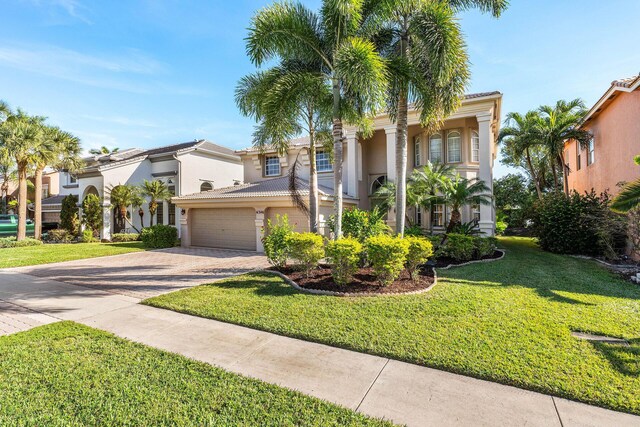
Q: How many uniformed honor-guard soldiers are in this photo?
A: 0